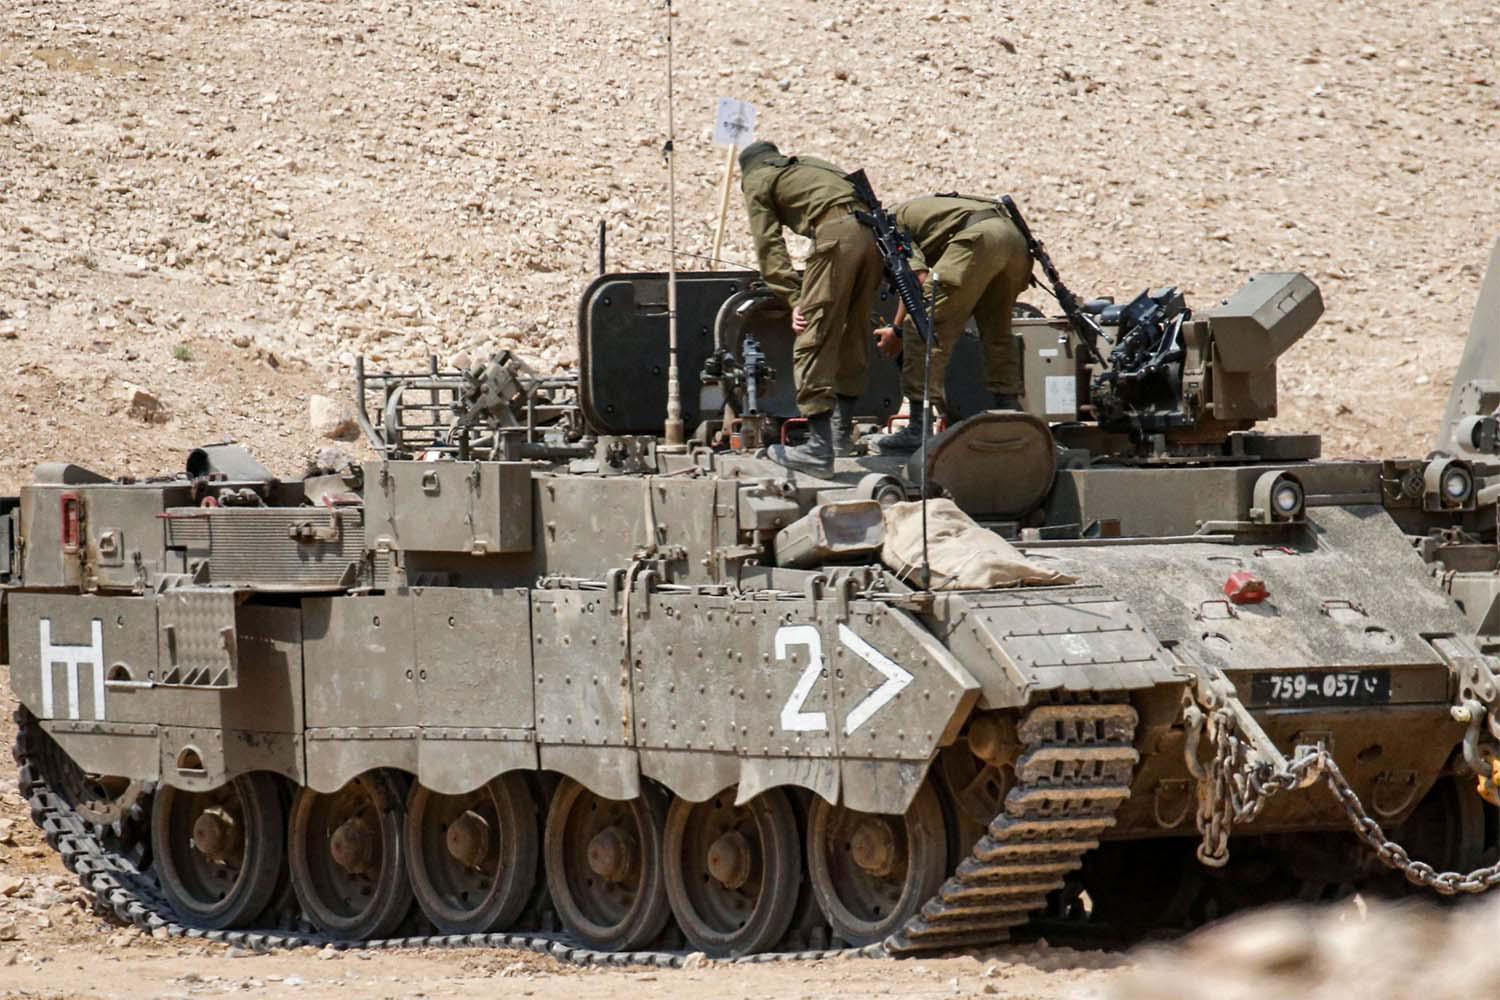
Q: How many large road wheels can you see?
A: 6